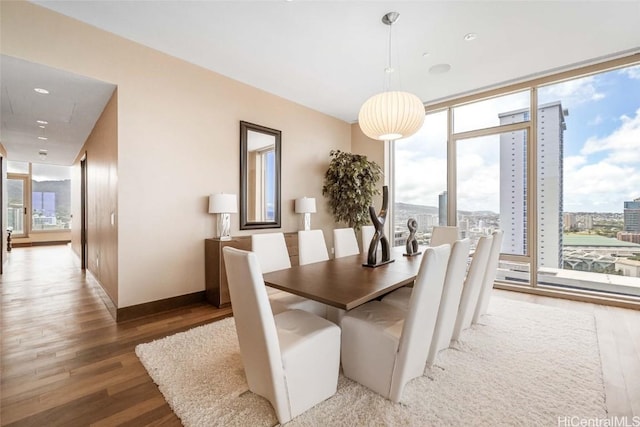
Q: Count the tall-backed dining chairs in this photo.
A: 10